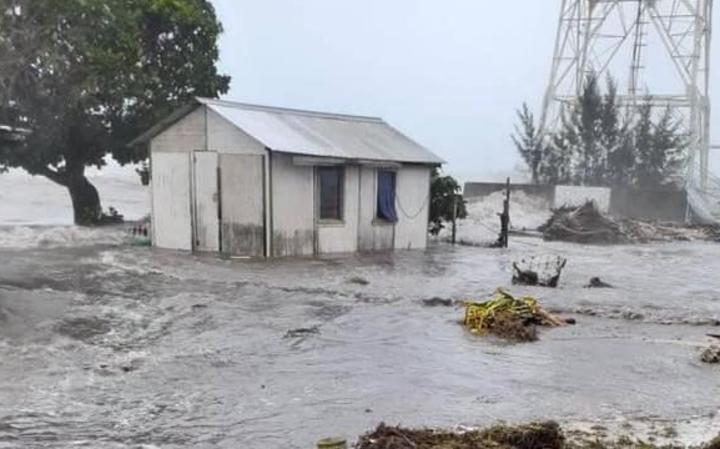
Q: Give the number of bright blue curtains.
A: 1